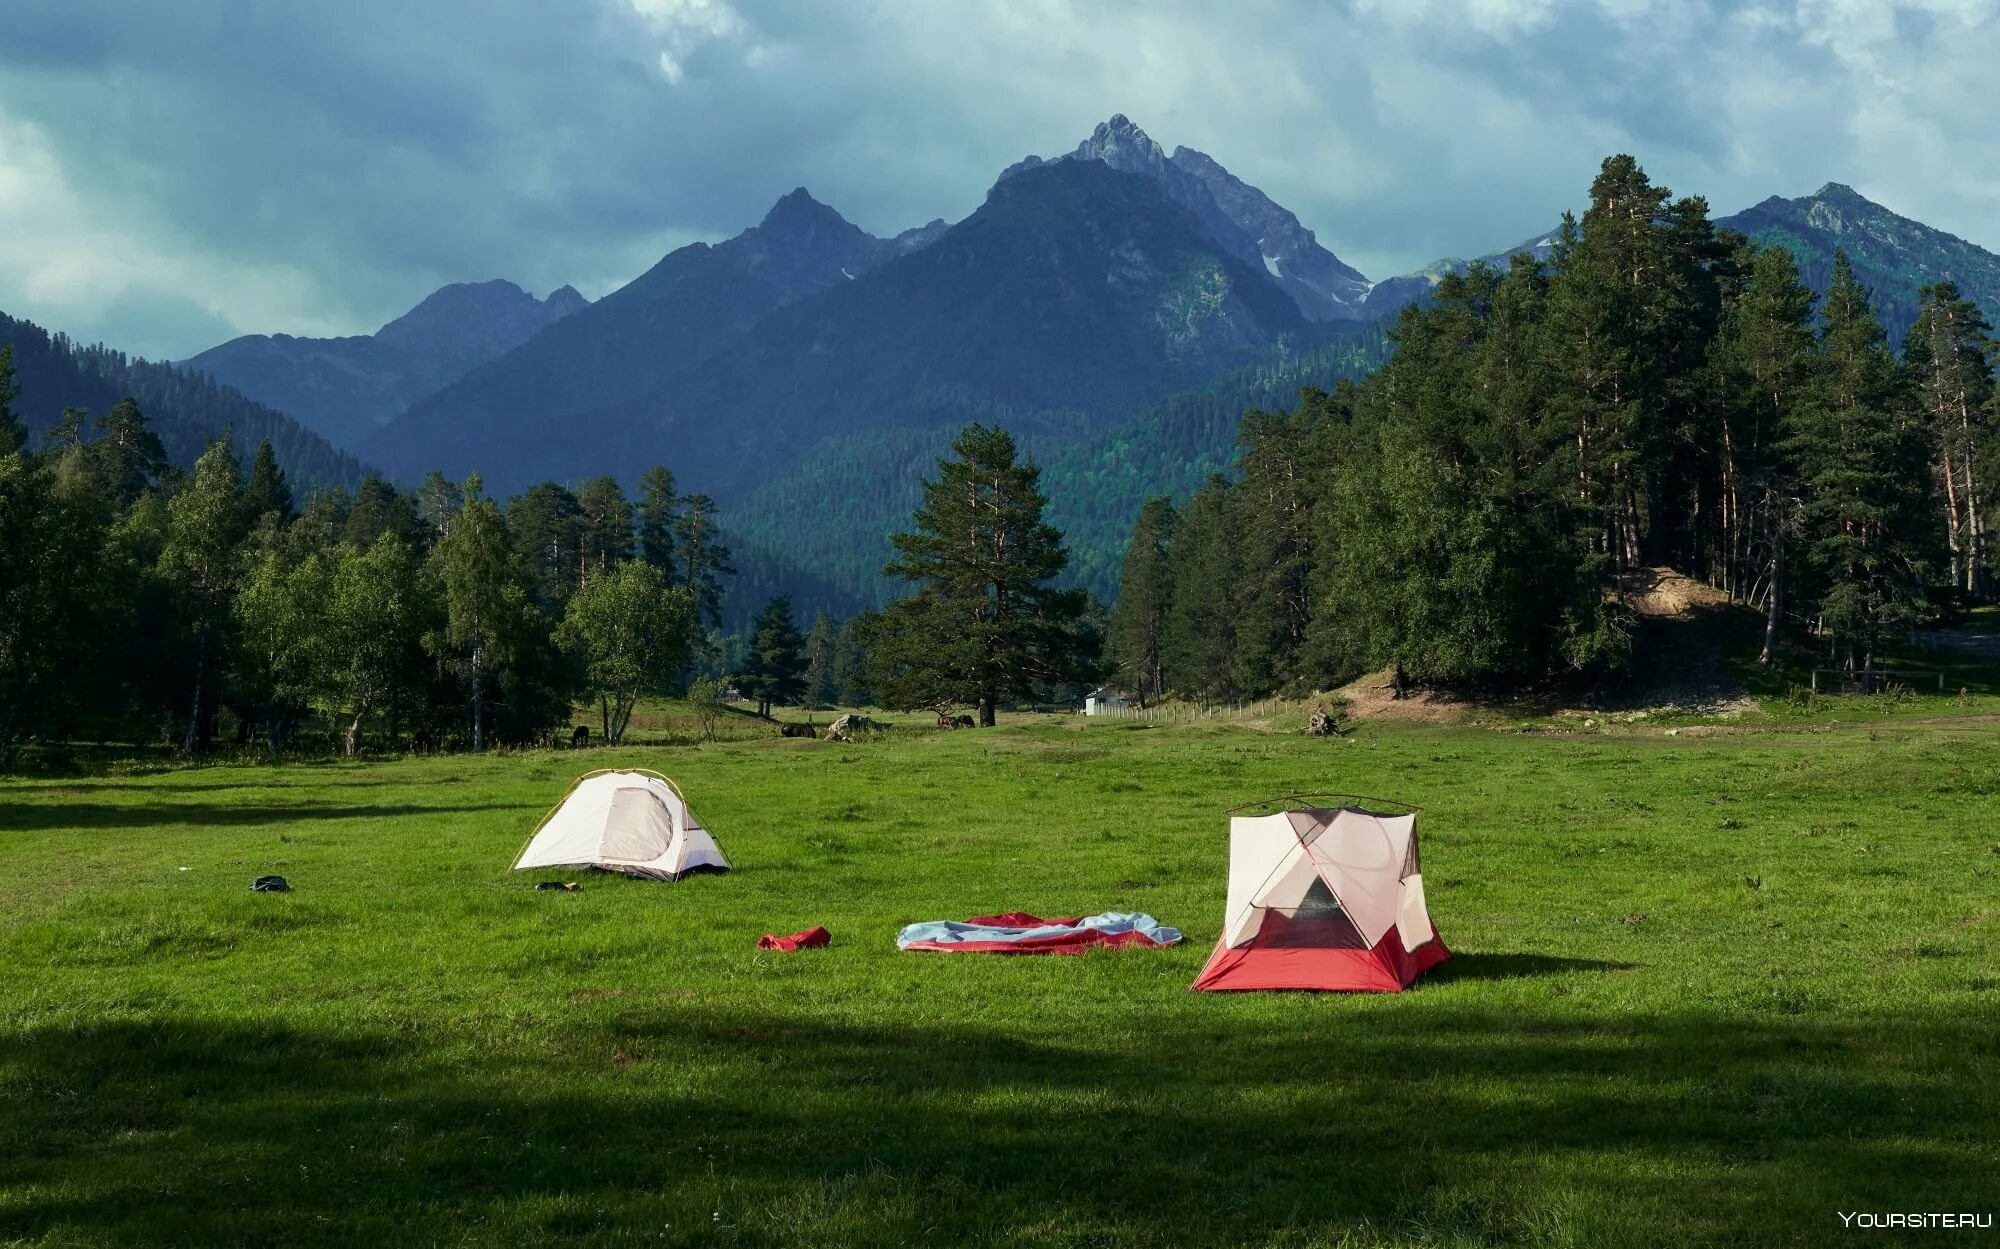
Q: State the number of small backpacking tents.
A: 2